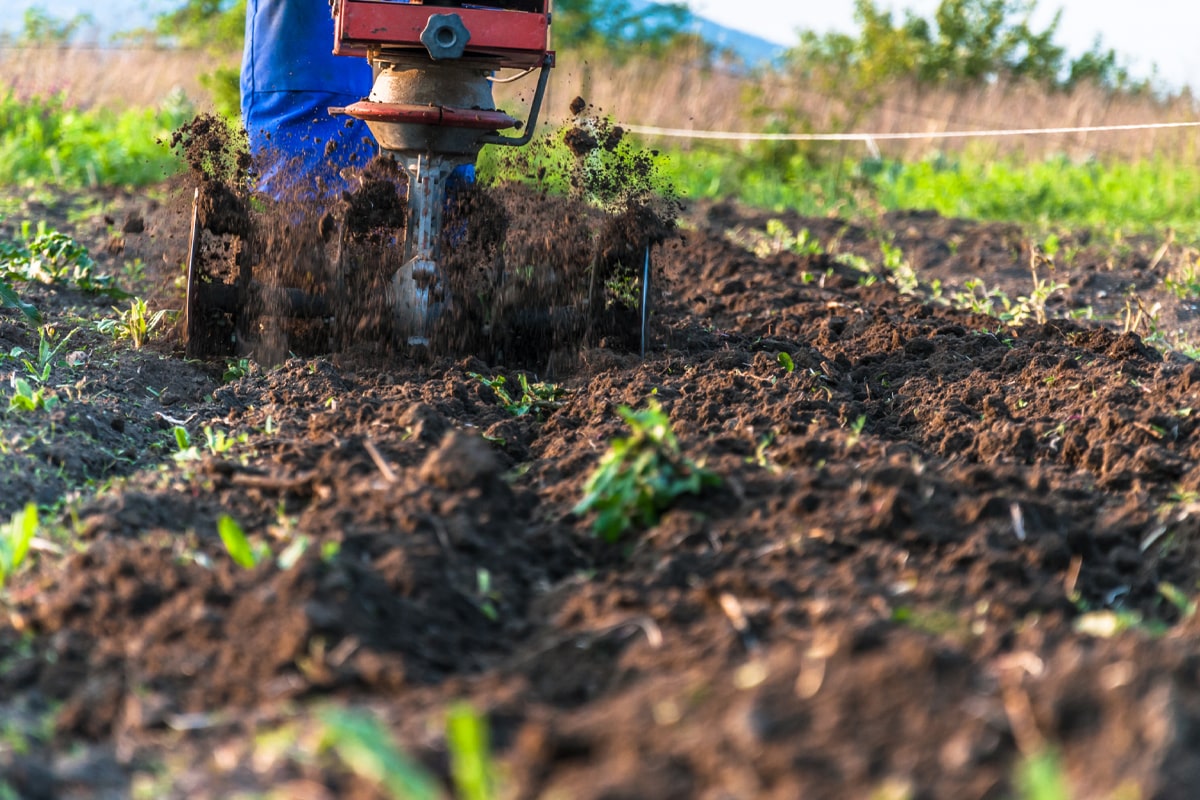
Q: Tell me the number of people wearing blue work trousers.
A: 1